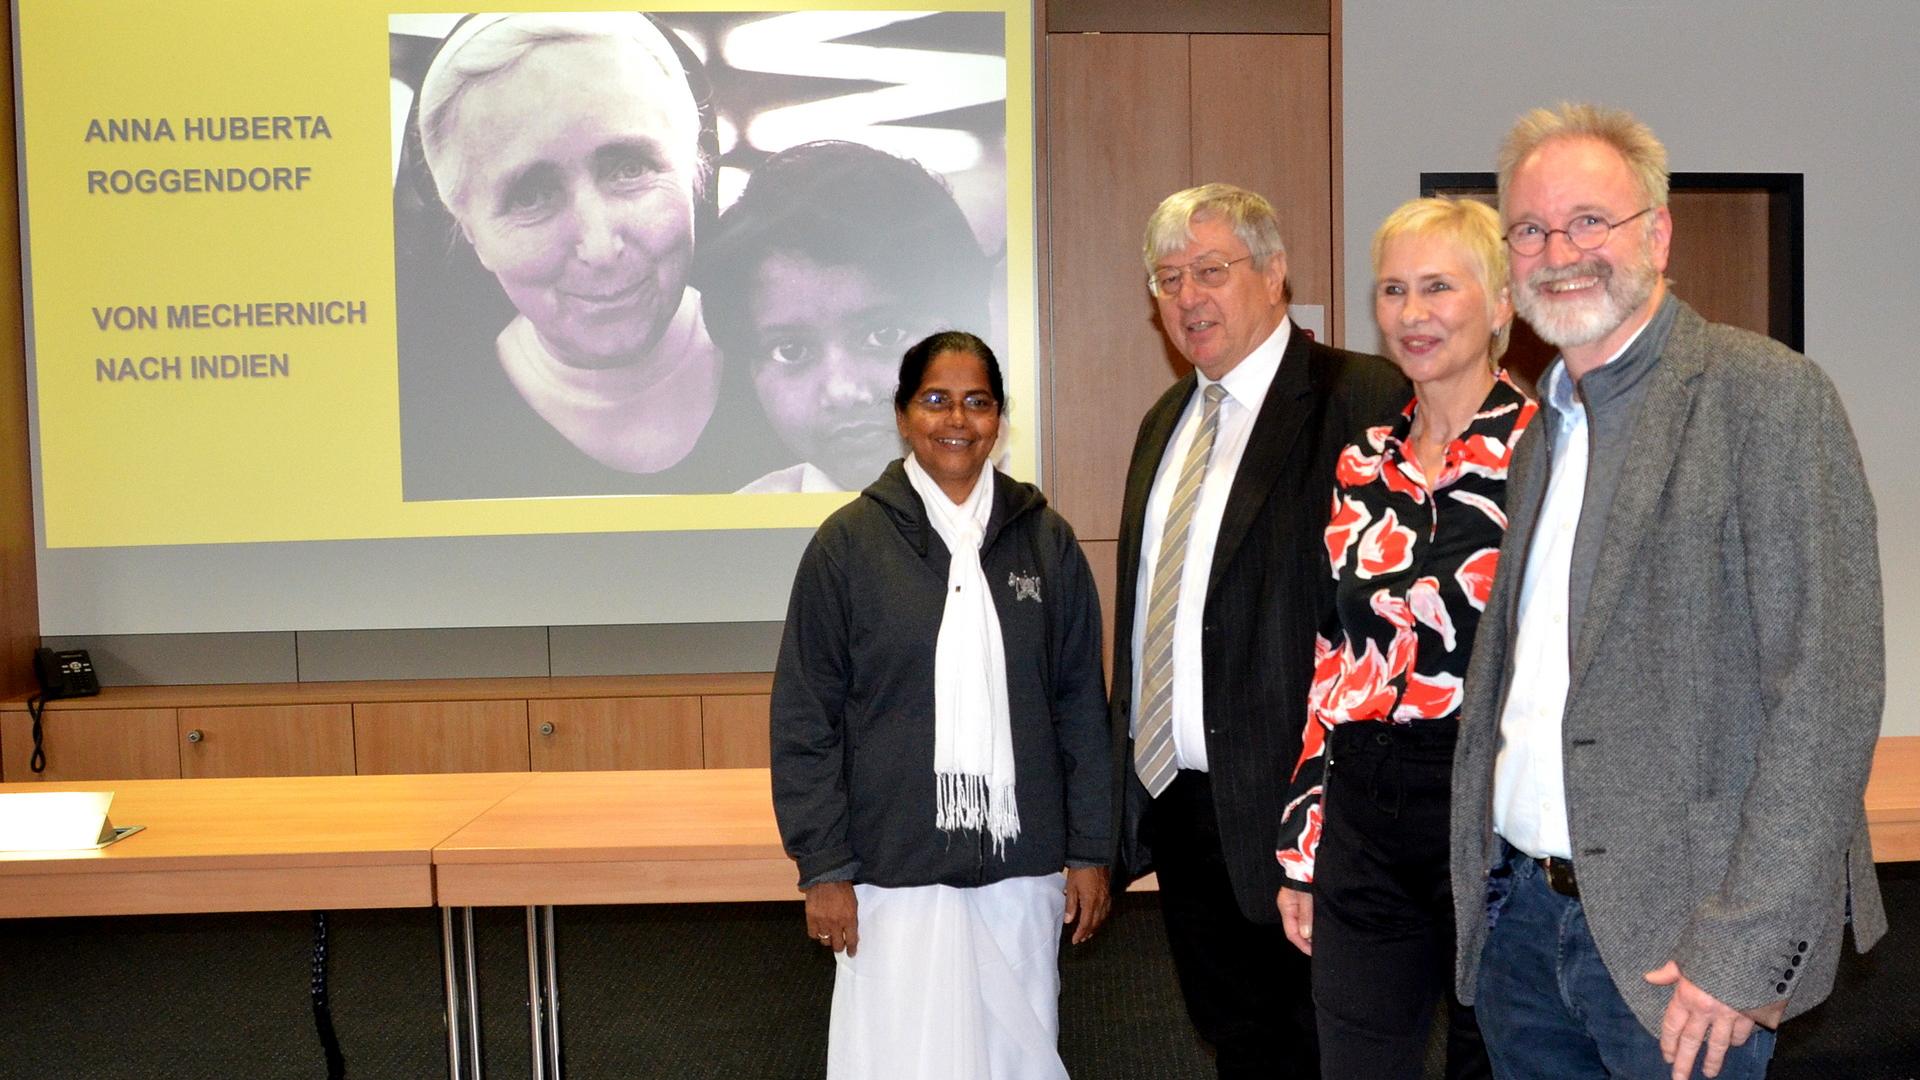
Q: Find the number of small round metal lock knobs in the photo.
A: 2